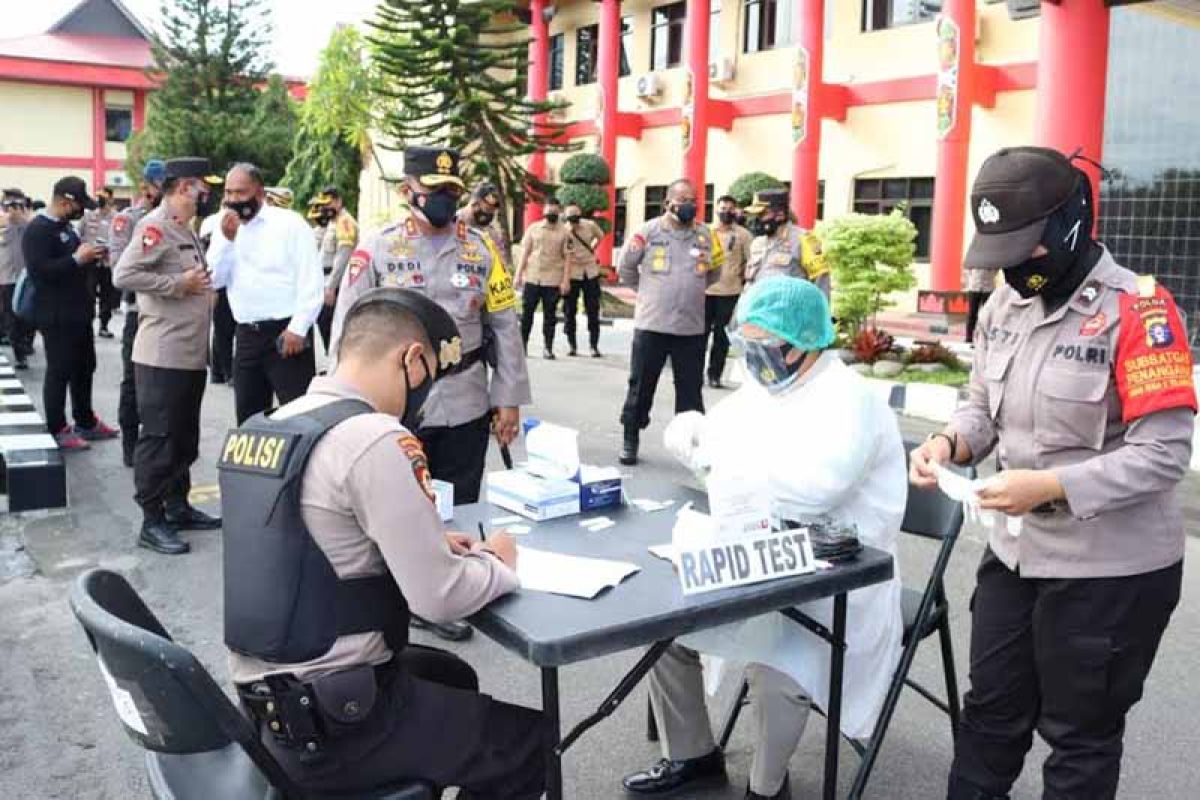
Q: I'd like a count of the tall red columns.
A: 6